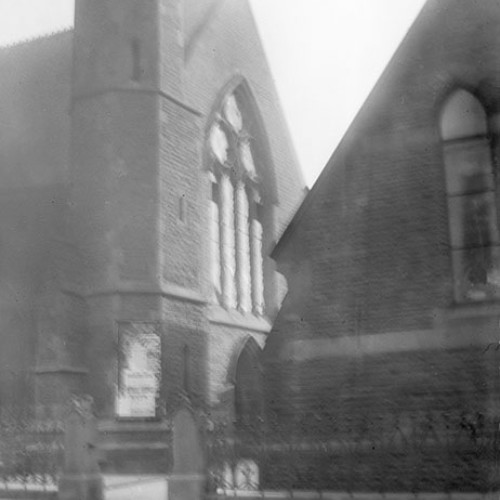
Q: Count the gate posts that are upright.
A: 2